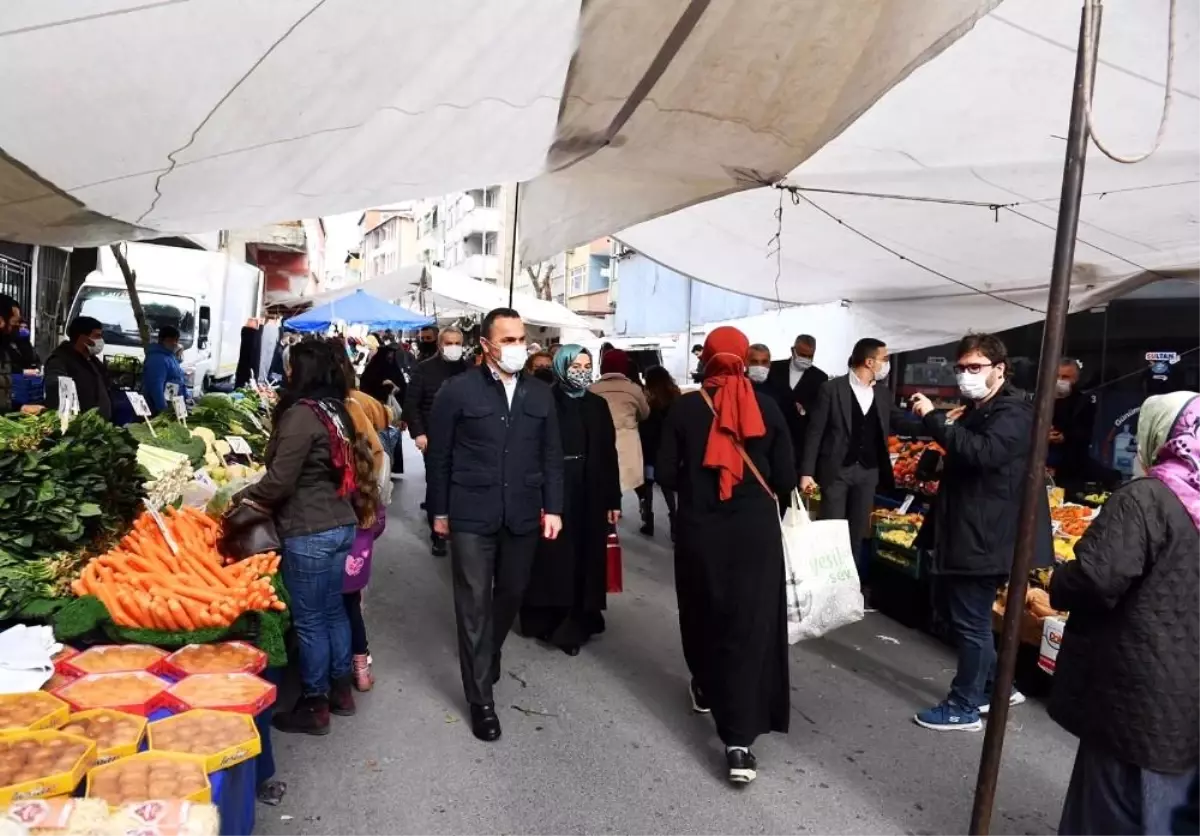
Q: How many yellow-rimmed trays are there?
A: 5